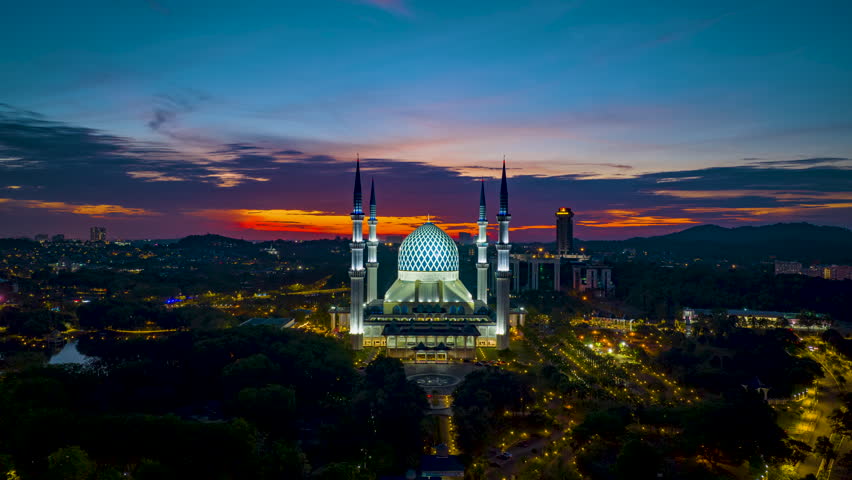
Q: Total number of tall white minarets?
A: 4